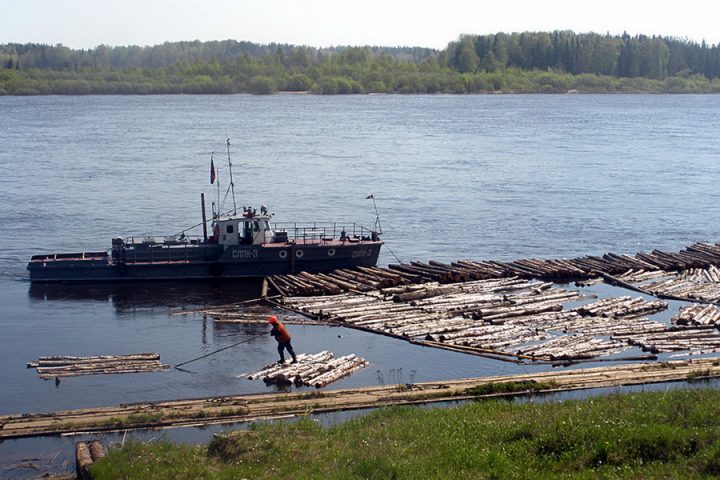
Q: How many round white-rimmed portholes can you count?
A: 3